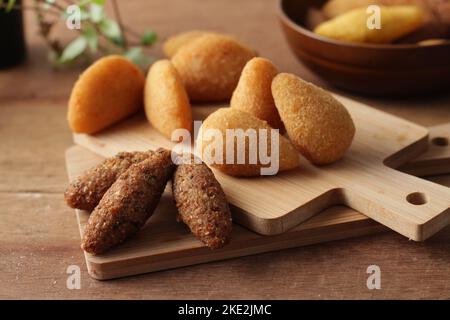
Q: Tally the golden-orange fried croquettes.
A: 7